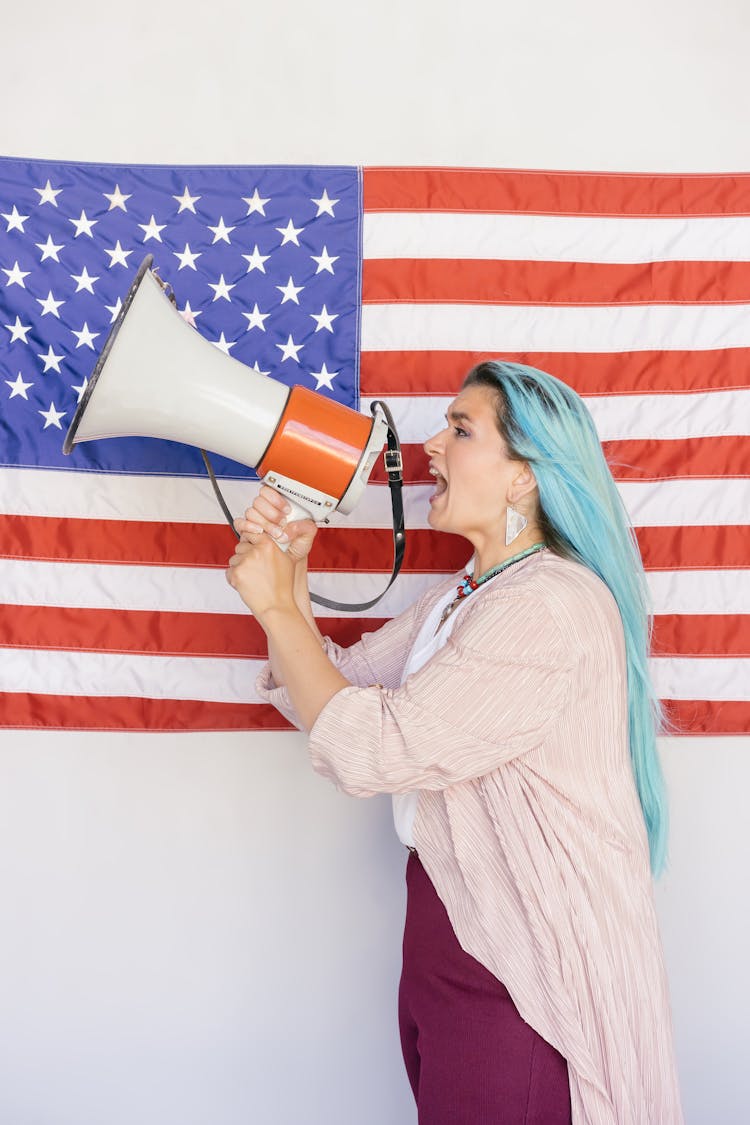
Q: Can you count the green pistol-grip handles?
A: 0